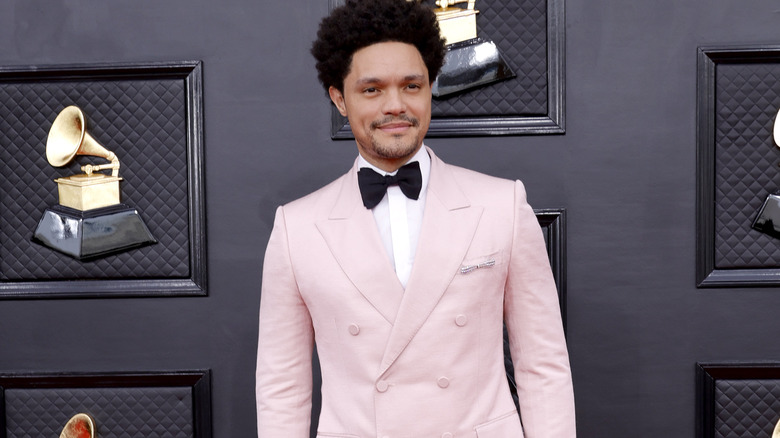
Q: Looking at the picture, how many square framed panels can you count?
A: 6